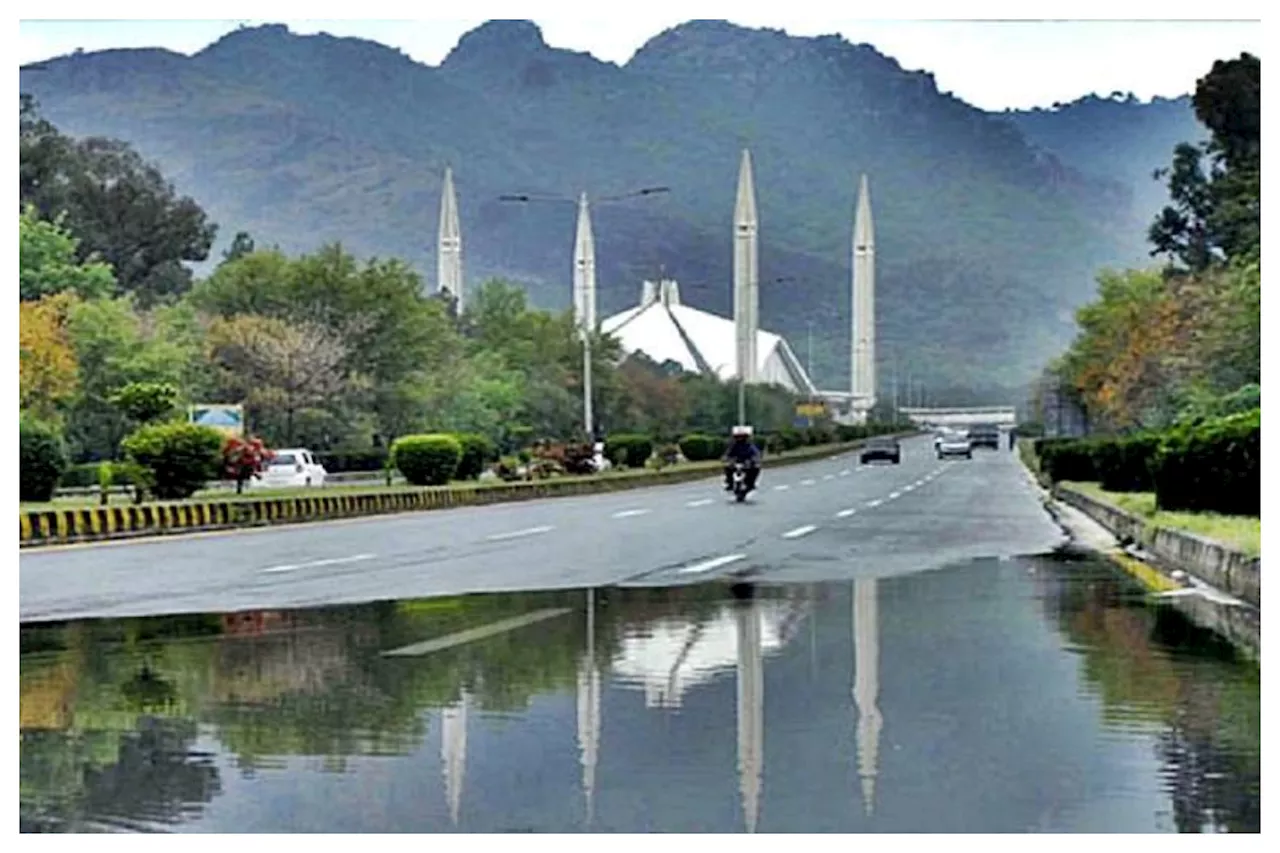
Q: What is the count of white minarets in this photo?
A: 4